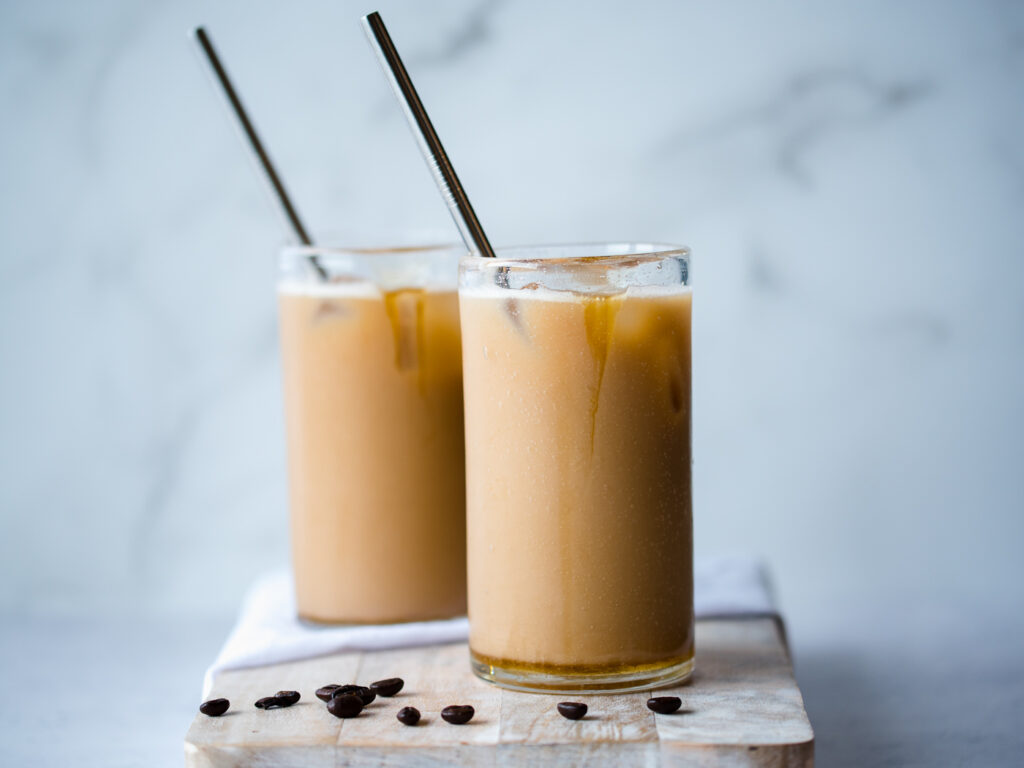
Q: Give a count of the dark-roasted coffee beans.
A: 11